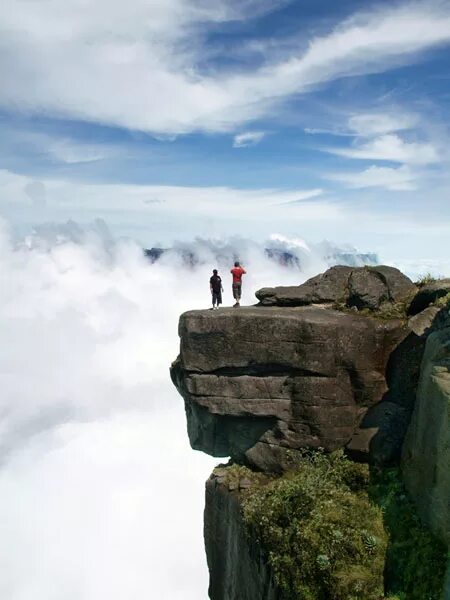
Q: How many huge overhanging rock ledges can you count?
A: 1